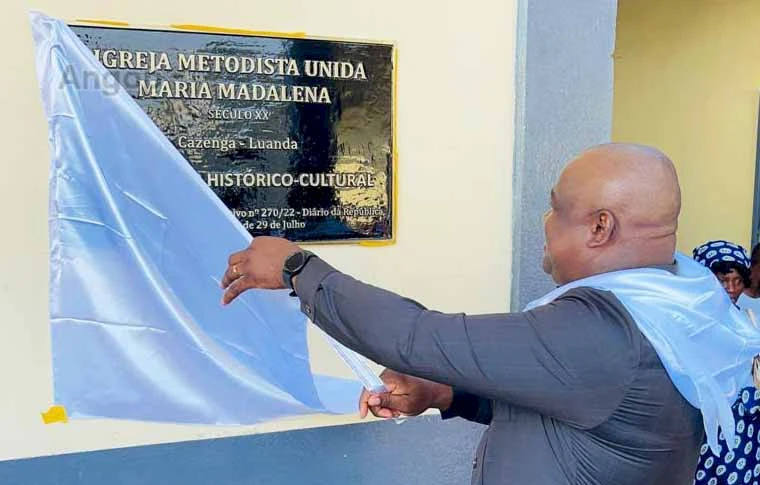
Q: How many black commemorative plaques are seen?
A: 1